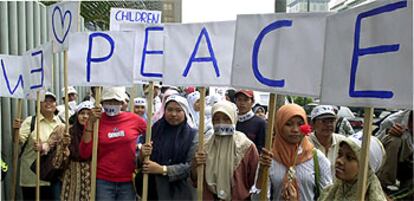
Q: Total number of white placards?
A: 9